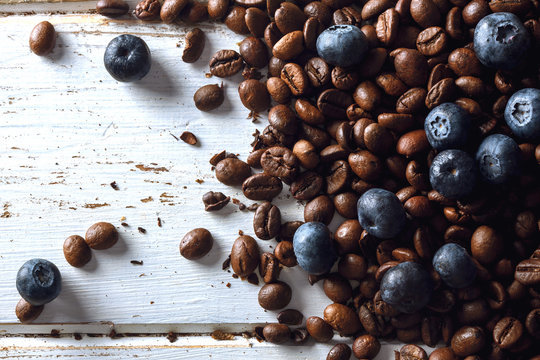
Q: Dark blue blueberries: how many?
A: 12